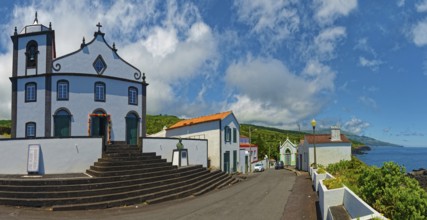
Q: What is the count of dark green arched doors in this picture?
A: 3